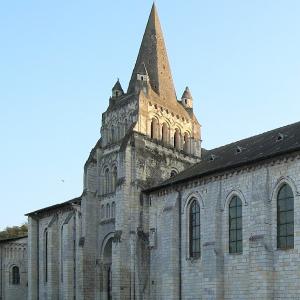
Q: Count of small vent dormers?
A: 3